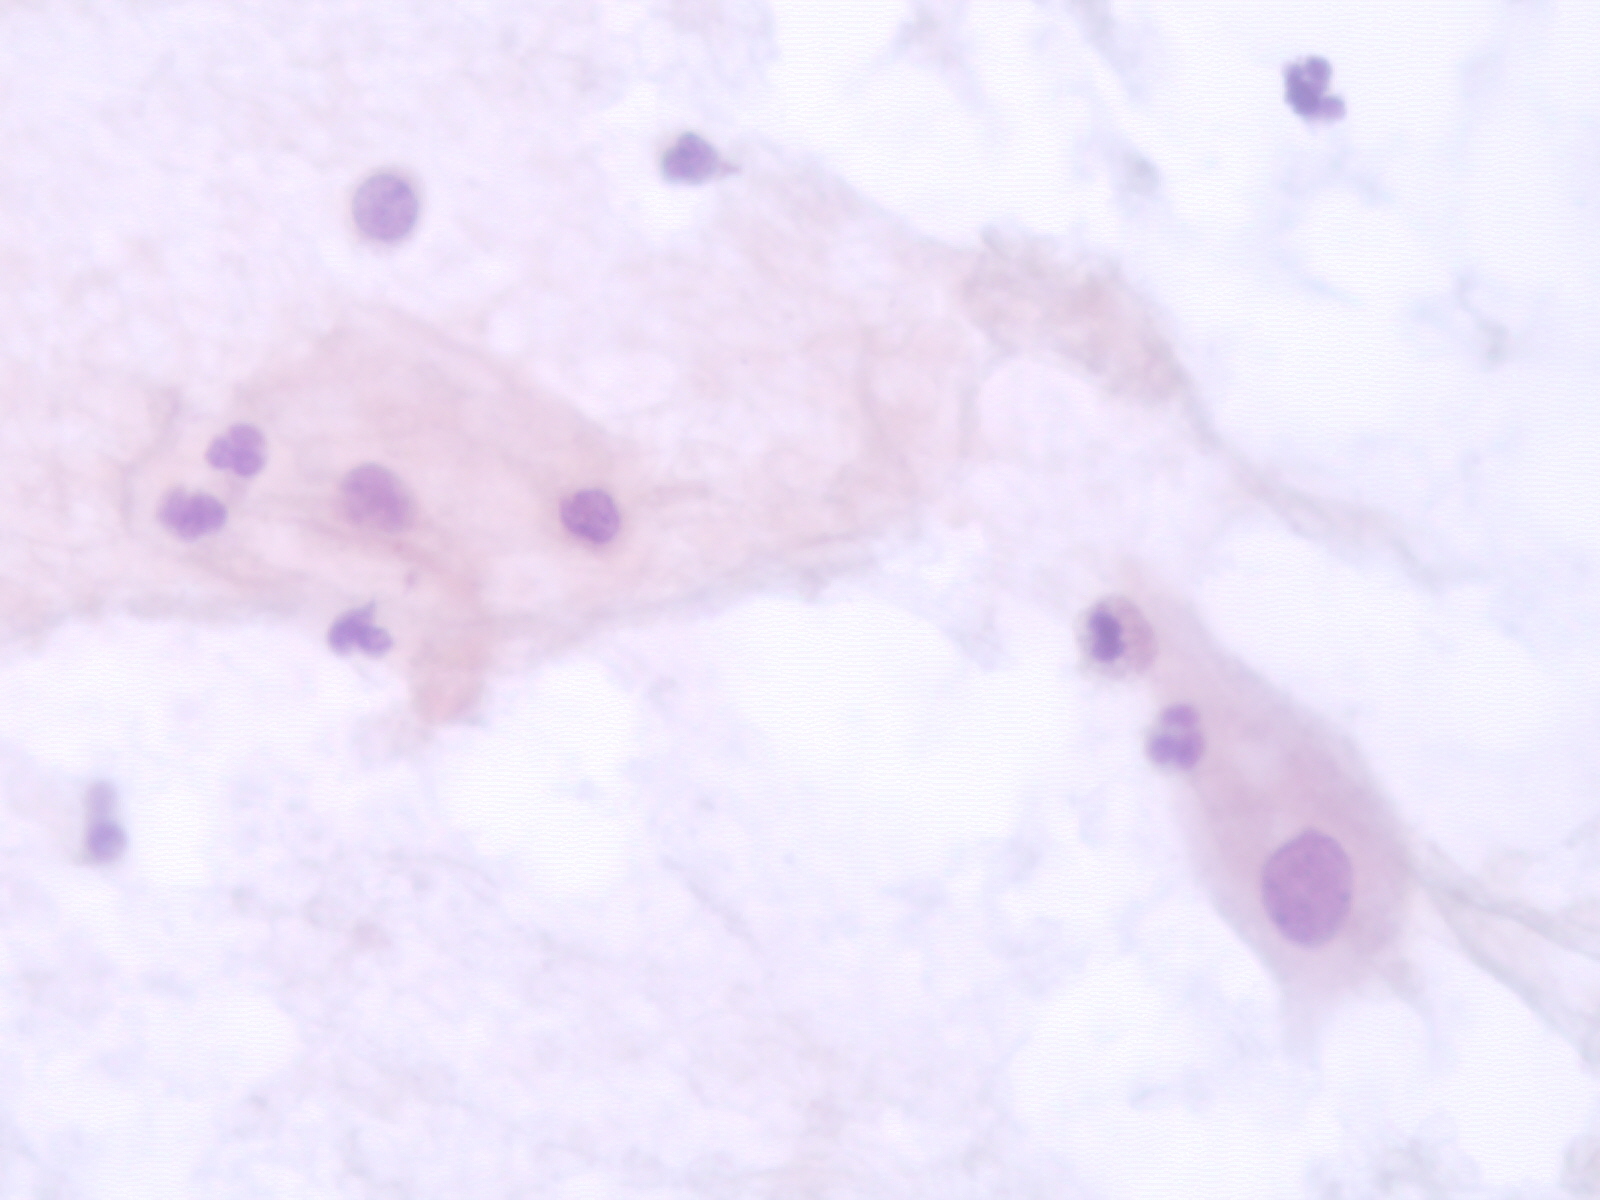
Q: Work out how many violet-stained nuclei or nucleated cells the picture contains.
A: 12